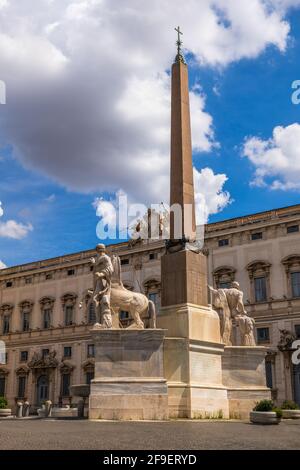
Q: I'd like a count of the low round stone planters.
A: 3